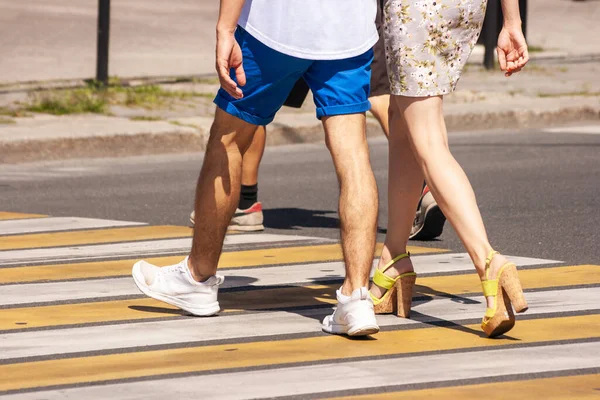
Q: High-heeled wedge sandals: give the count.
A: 2